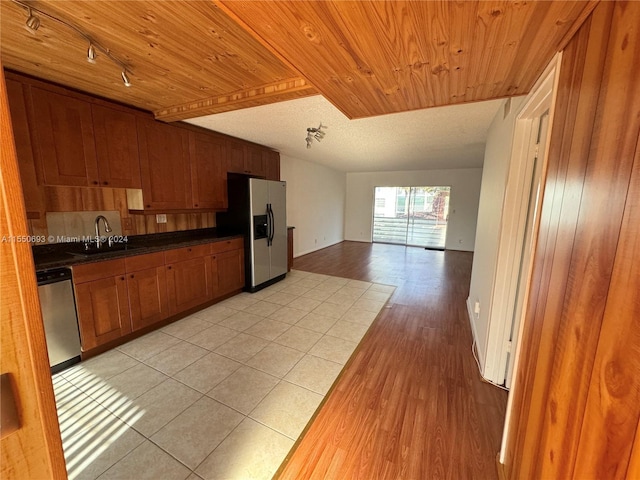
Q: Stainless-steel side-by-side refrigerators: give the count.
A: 1